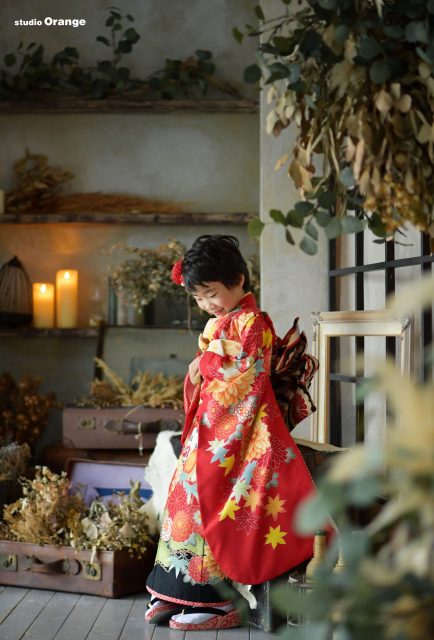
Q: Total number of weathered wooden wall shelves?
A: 3